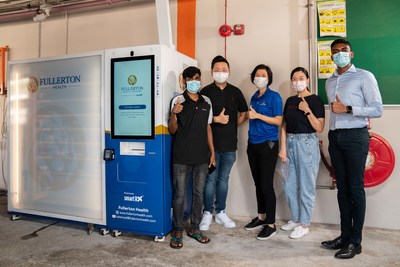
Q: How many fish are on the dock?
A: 0